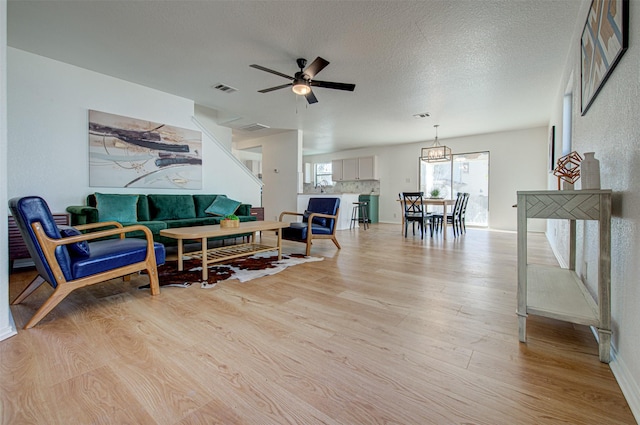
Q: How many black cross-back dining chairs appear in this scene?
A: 4